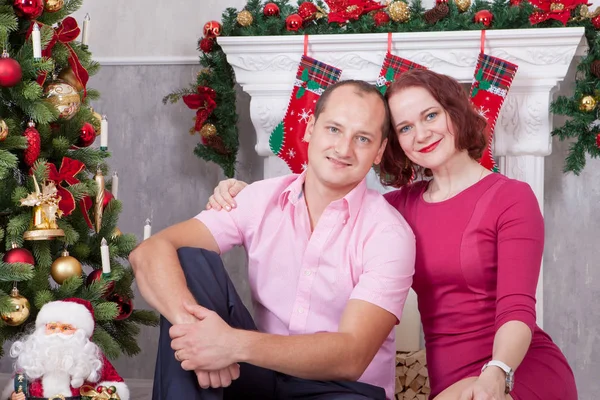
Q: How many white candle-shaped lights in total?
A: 6